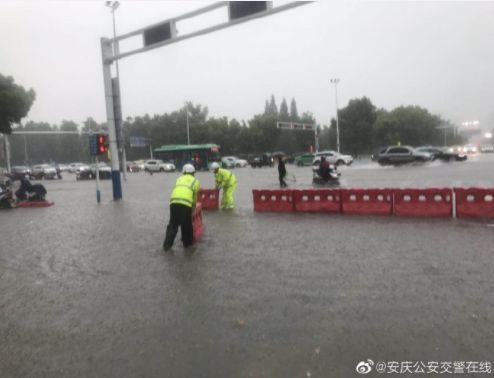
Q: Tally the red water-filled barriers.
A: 7